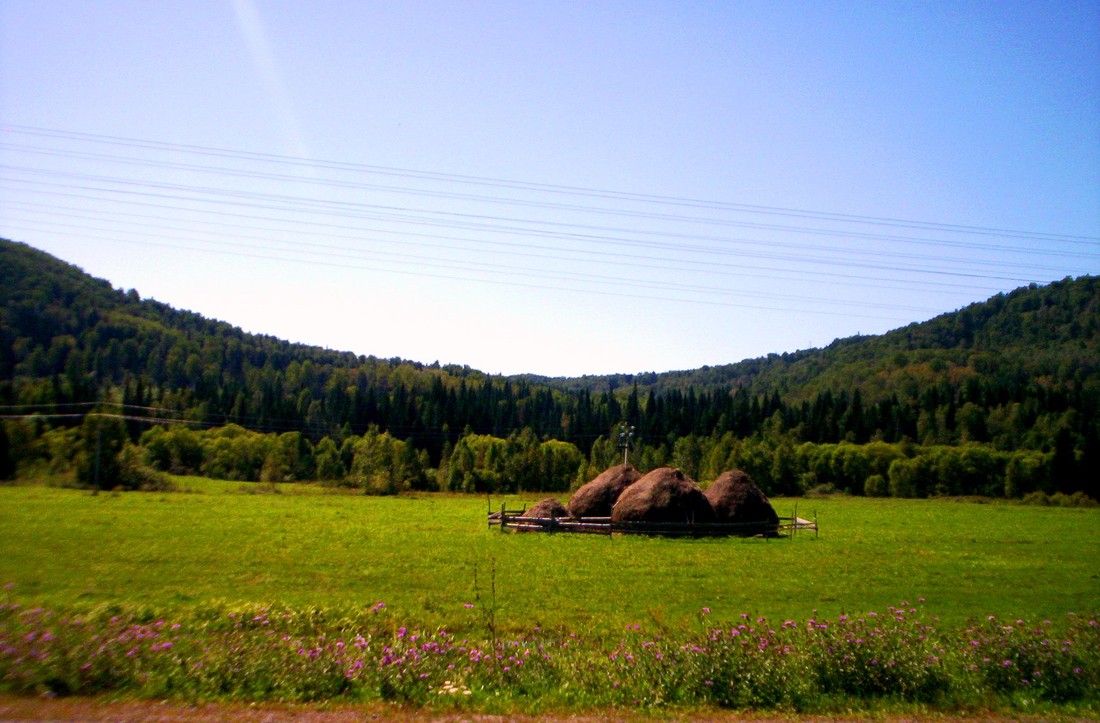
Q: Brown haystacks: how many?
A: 4